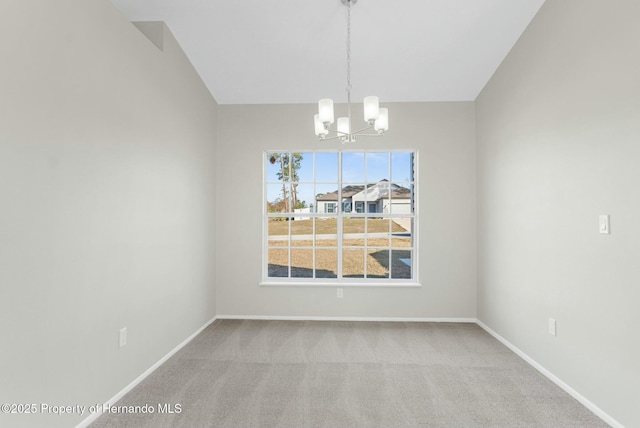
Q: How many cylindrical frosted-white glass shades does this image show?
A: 5